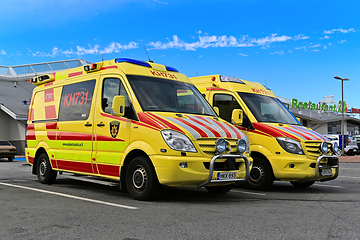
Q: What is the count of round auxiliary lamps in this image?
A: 4